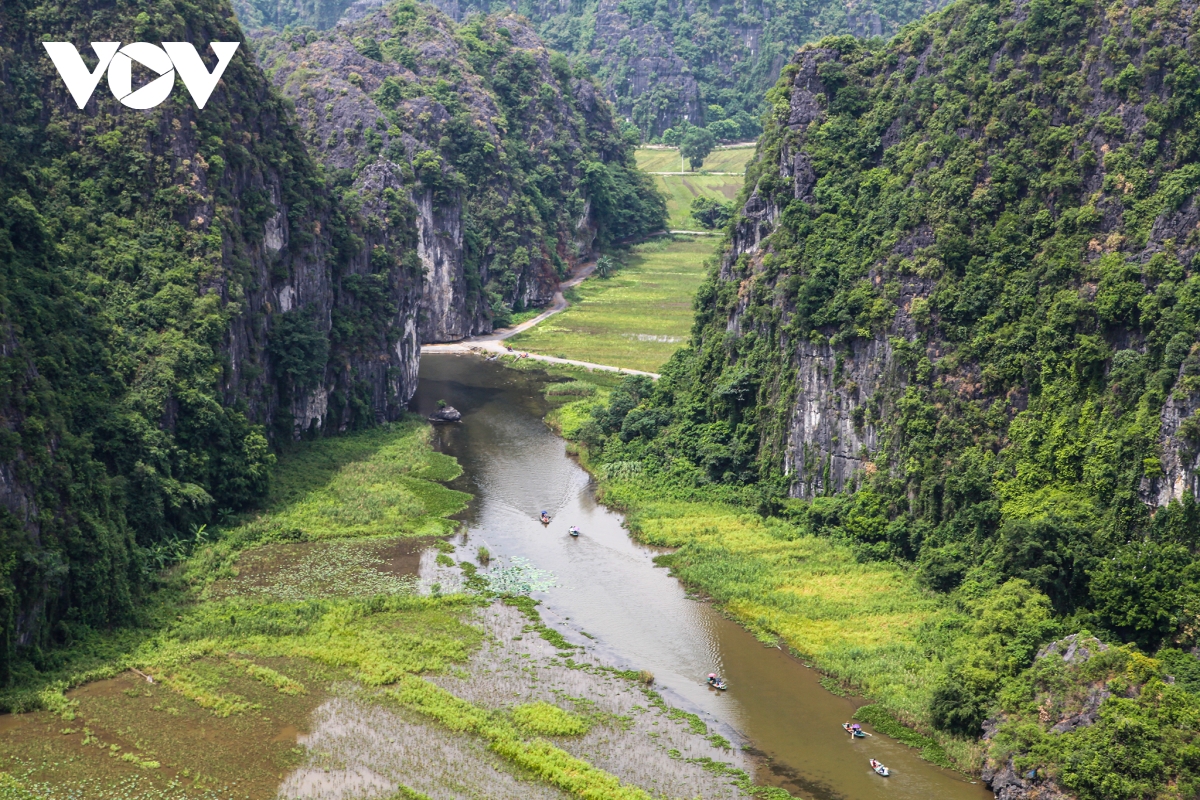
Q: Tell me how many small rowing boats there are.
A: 5